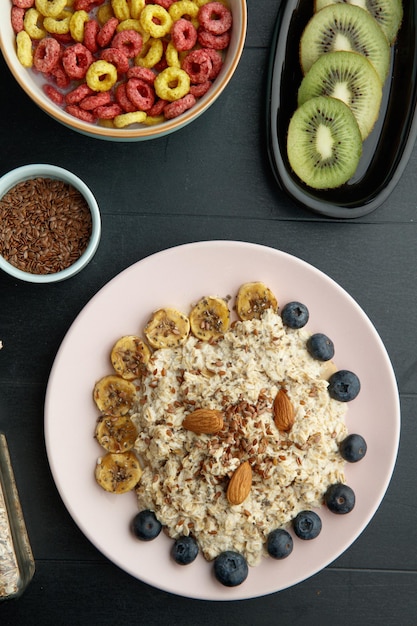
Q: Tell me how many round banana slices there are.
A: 7